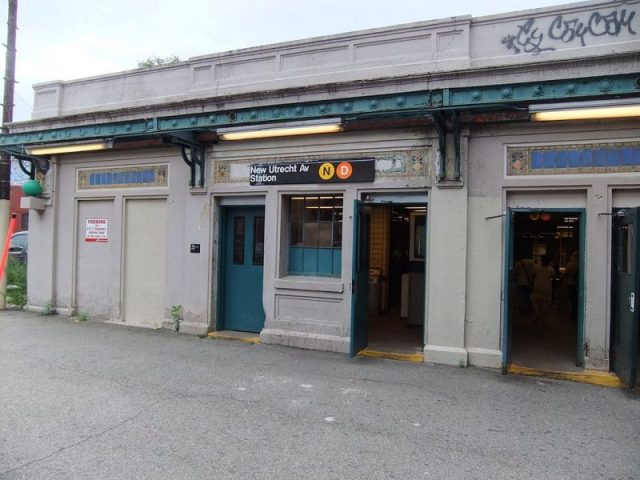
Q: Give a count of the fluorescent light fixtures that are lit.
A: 3